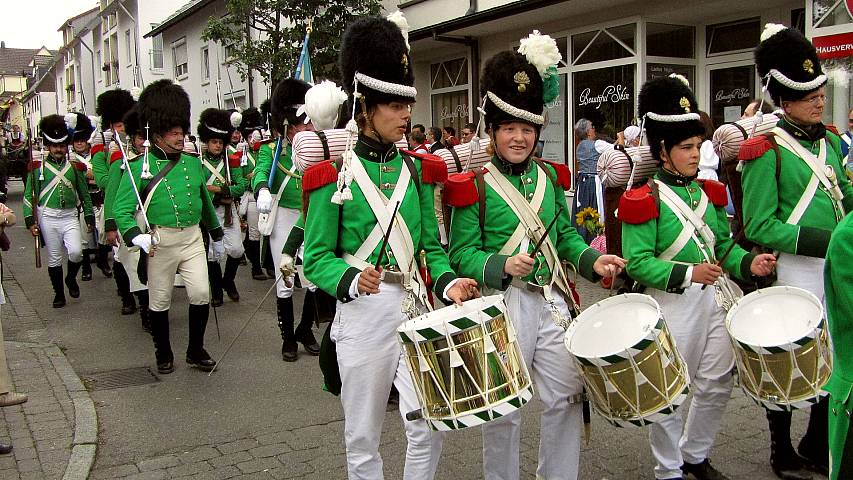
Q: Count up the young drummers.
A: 3